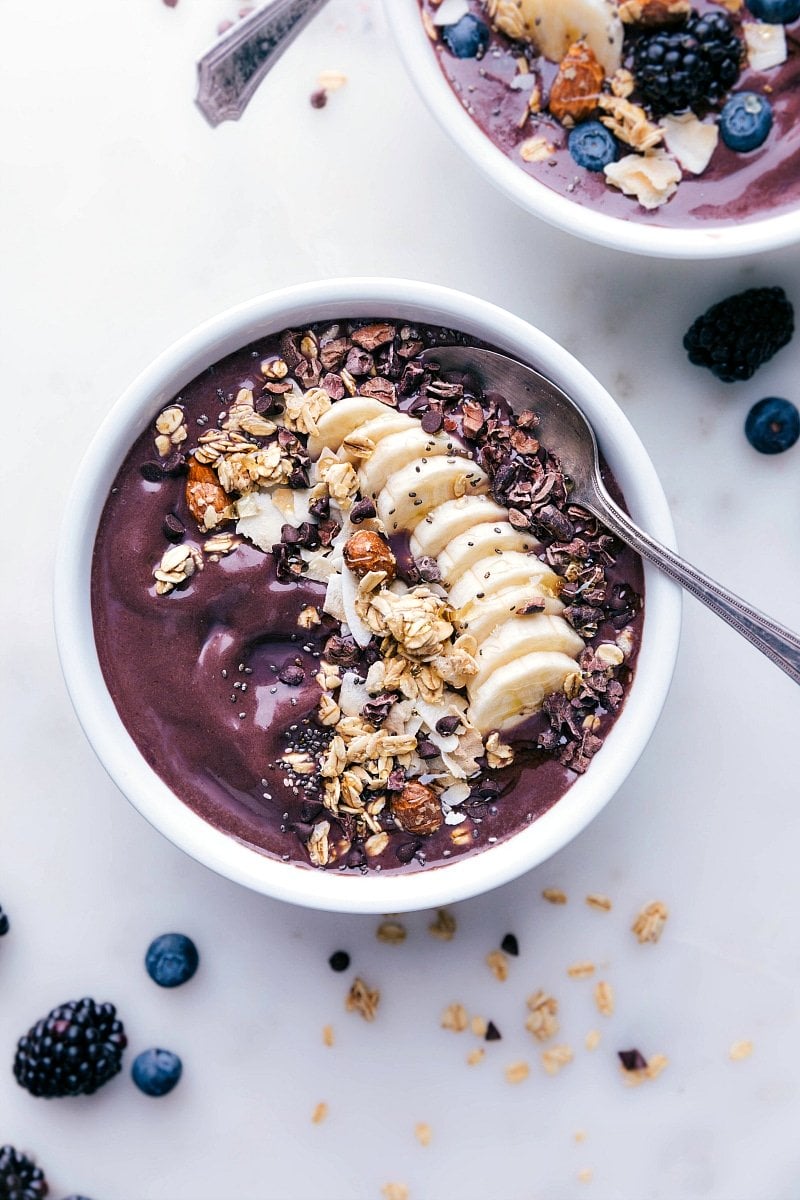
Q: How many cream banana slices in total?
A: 11